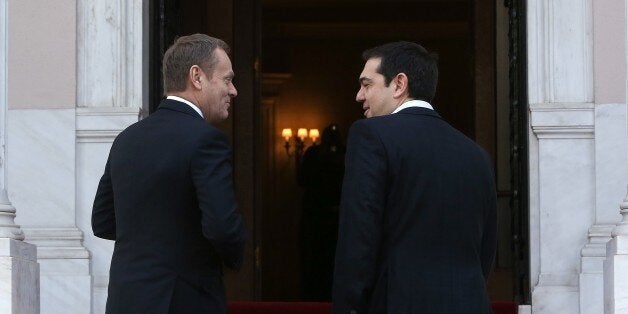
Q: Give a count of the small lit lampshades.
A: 3